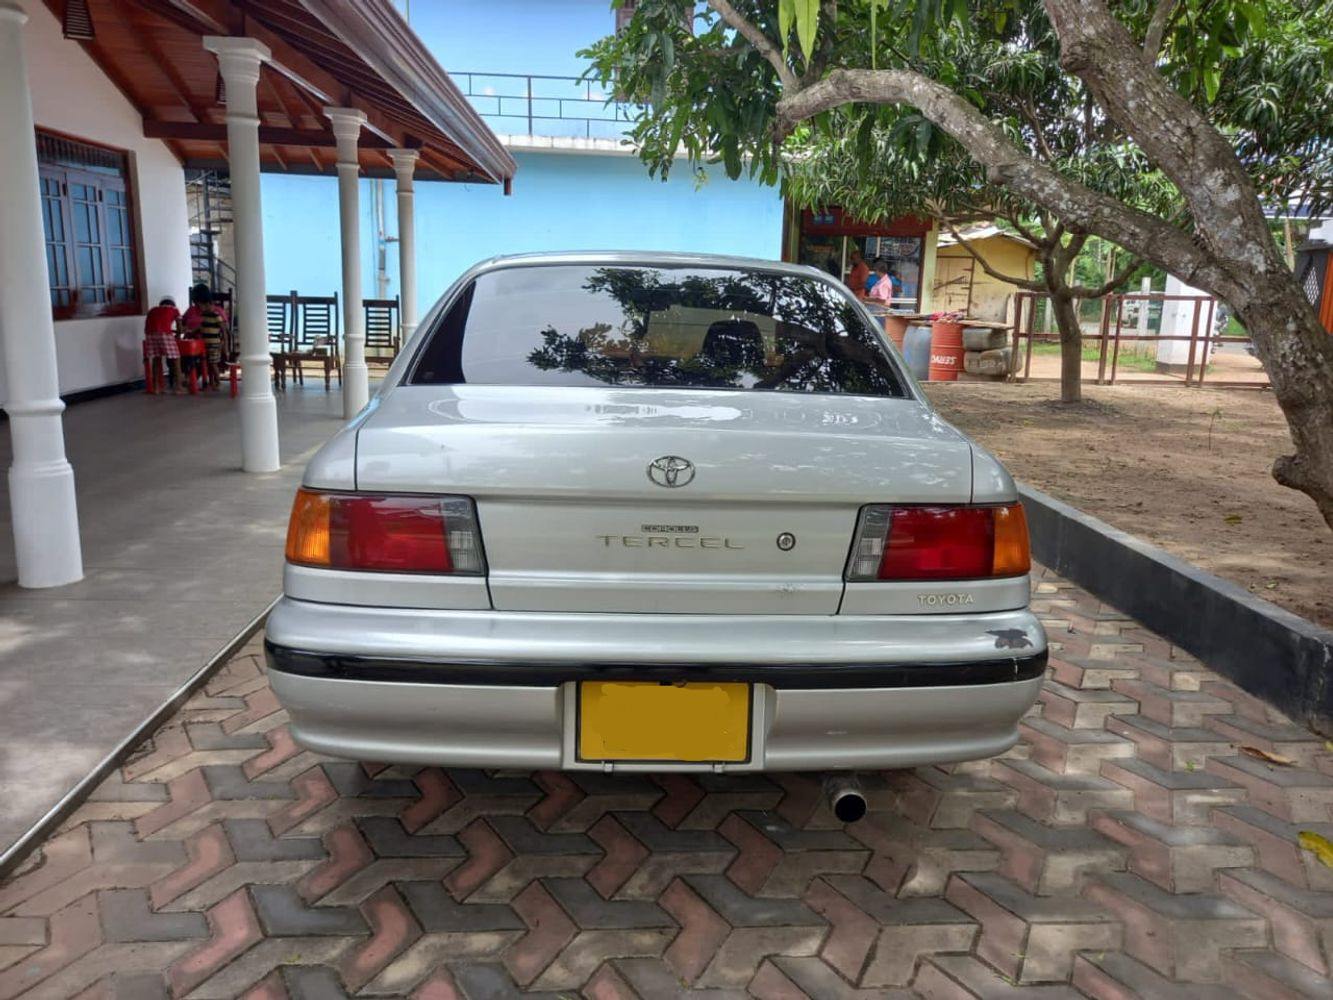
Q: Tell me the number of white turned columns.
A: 4